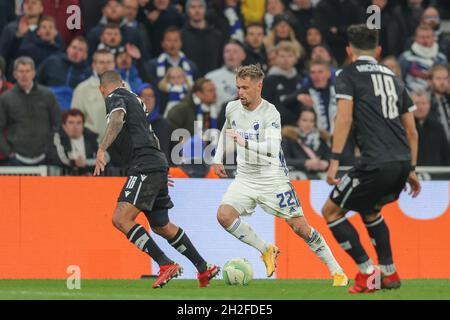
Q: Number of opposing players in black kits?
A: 2